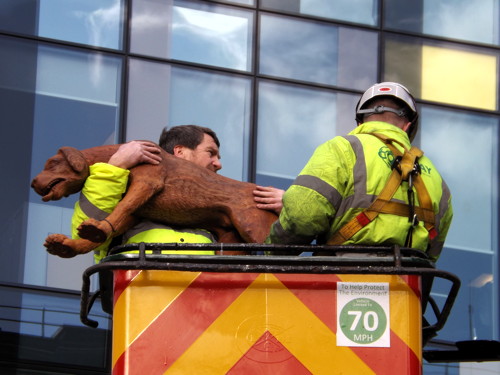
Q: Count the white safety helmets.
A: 1